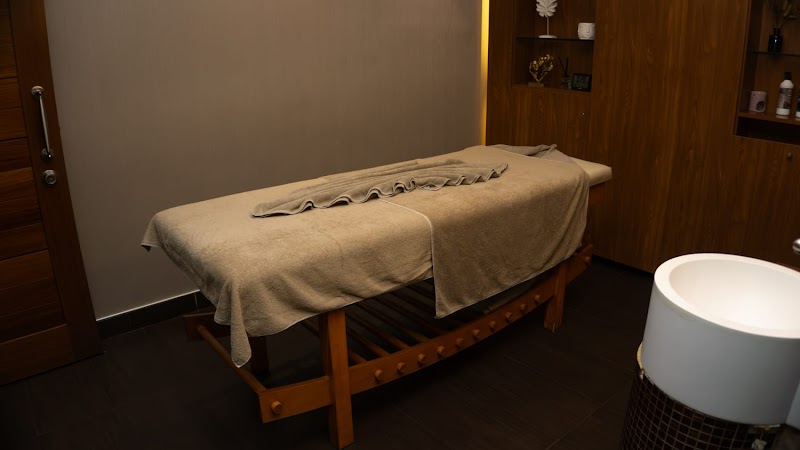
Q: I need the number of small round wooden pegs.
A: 12